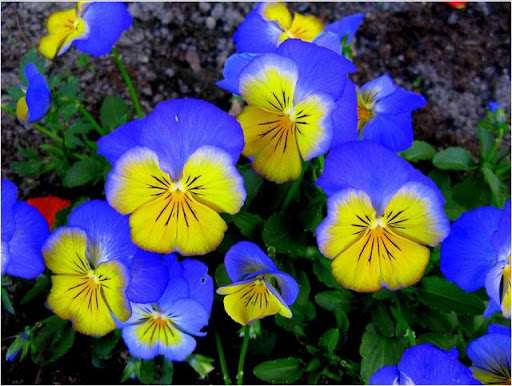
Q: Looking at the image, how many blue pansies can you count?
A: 14